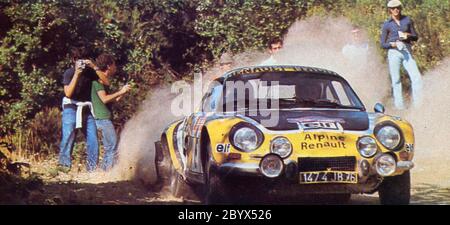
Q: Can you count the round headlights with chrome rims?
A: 6